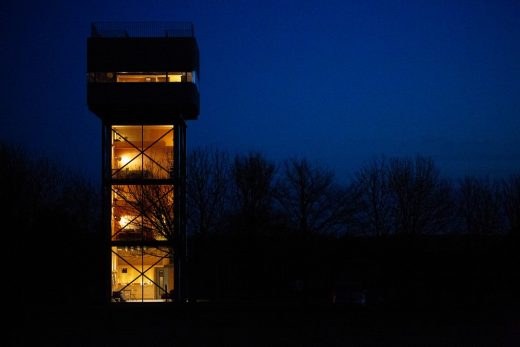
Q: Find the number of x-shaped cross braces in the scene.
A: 3